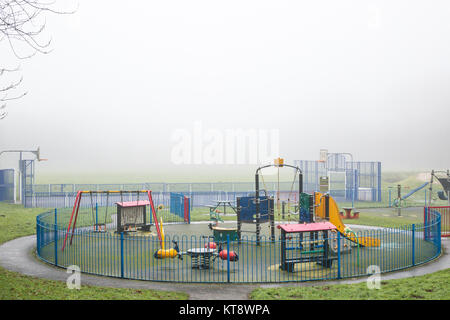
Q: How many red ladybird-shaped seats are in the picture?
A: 2